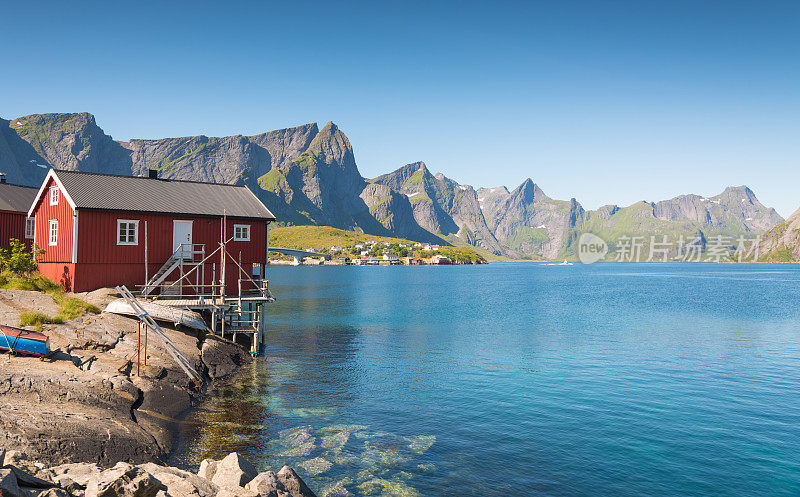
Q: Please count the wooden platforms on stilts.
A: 1